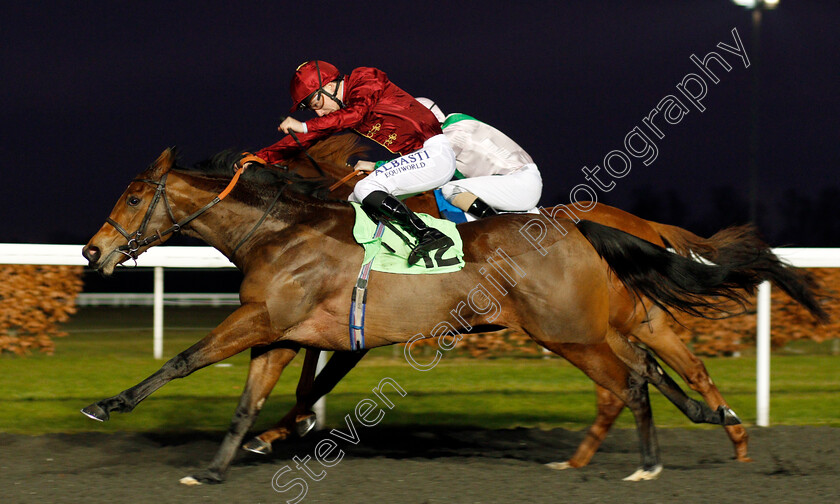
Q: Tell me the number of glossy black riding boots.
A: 2